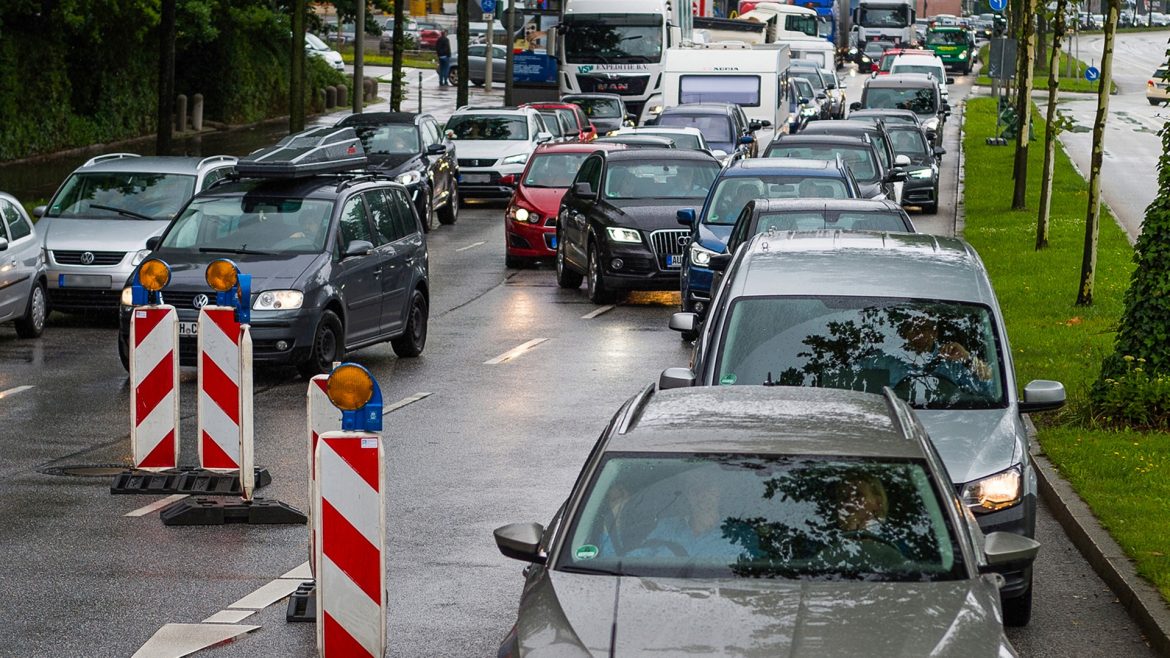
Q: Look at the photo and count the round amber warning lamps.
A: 3